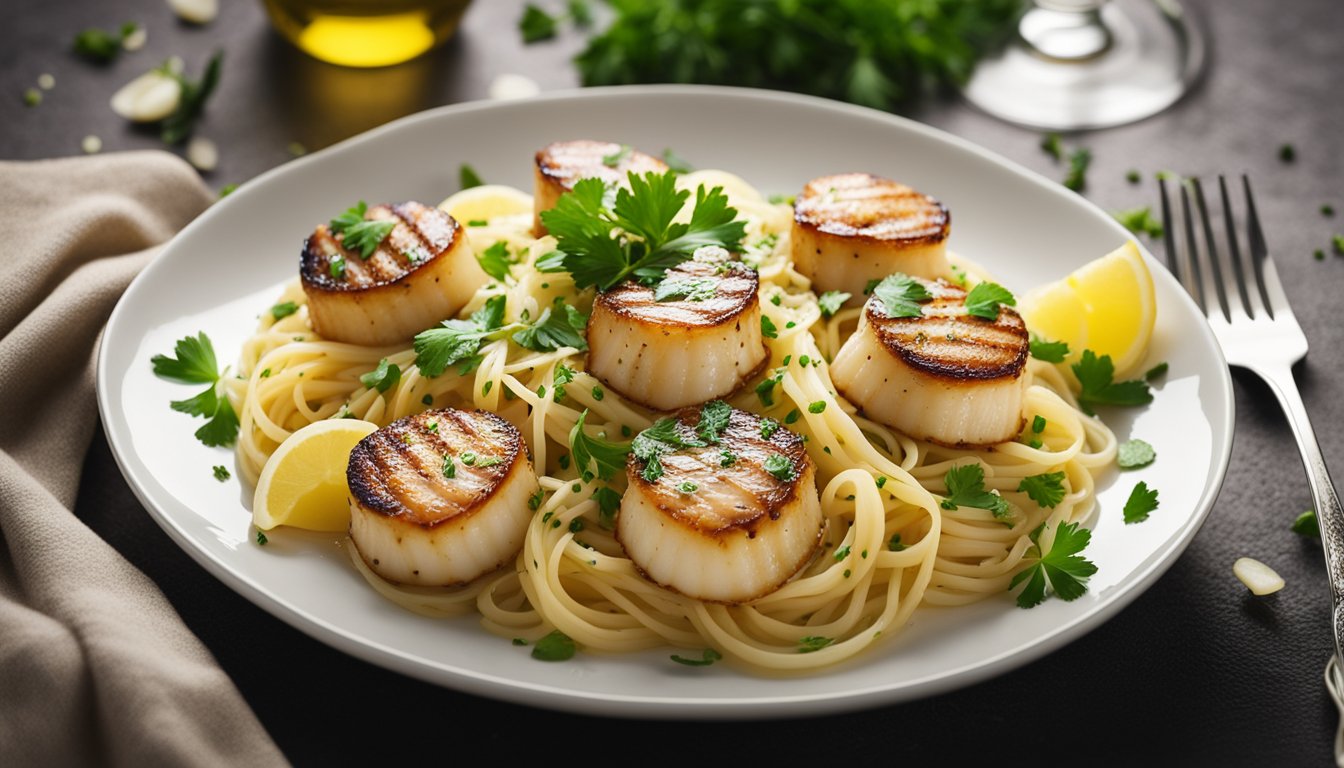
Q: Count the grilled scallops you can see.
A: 7